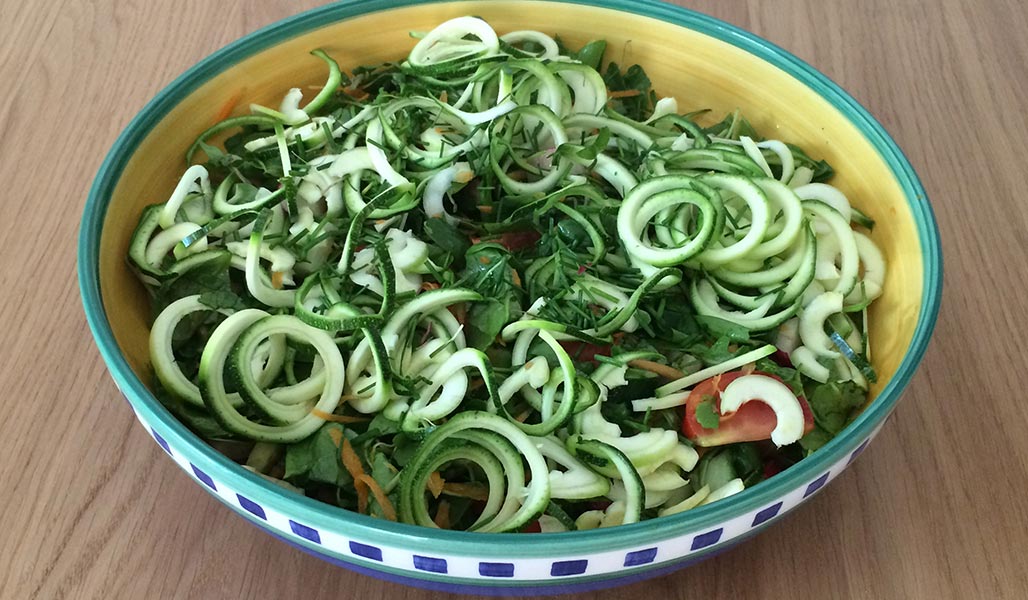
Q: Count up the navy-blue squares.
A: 14